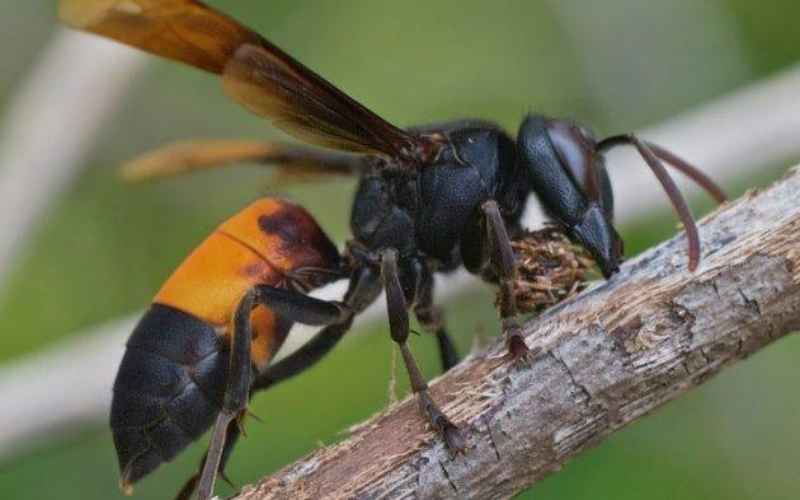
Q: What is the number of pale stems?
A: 2